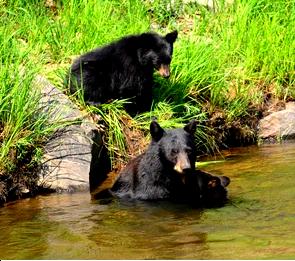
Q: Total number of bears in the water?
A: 2